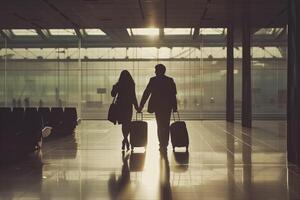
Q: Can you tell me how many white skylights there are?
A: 7